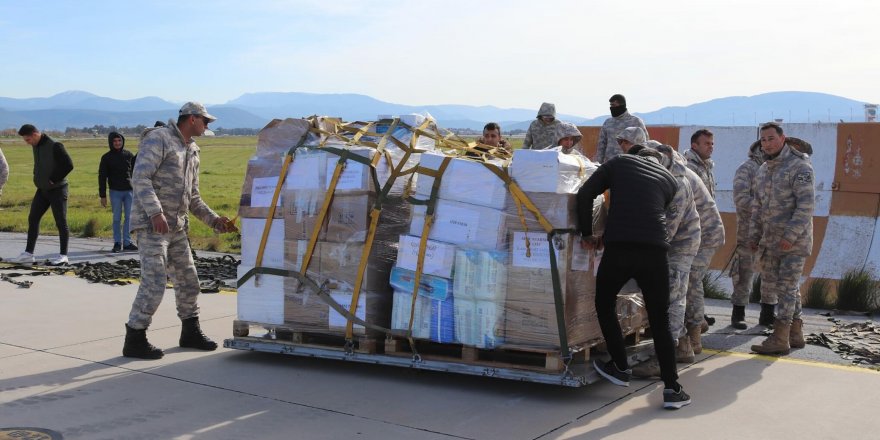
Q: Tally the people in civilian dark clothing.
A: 3